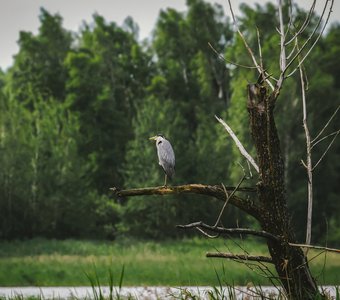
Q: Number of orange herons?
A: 0